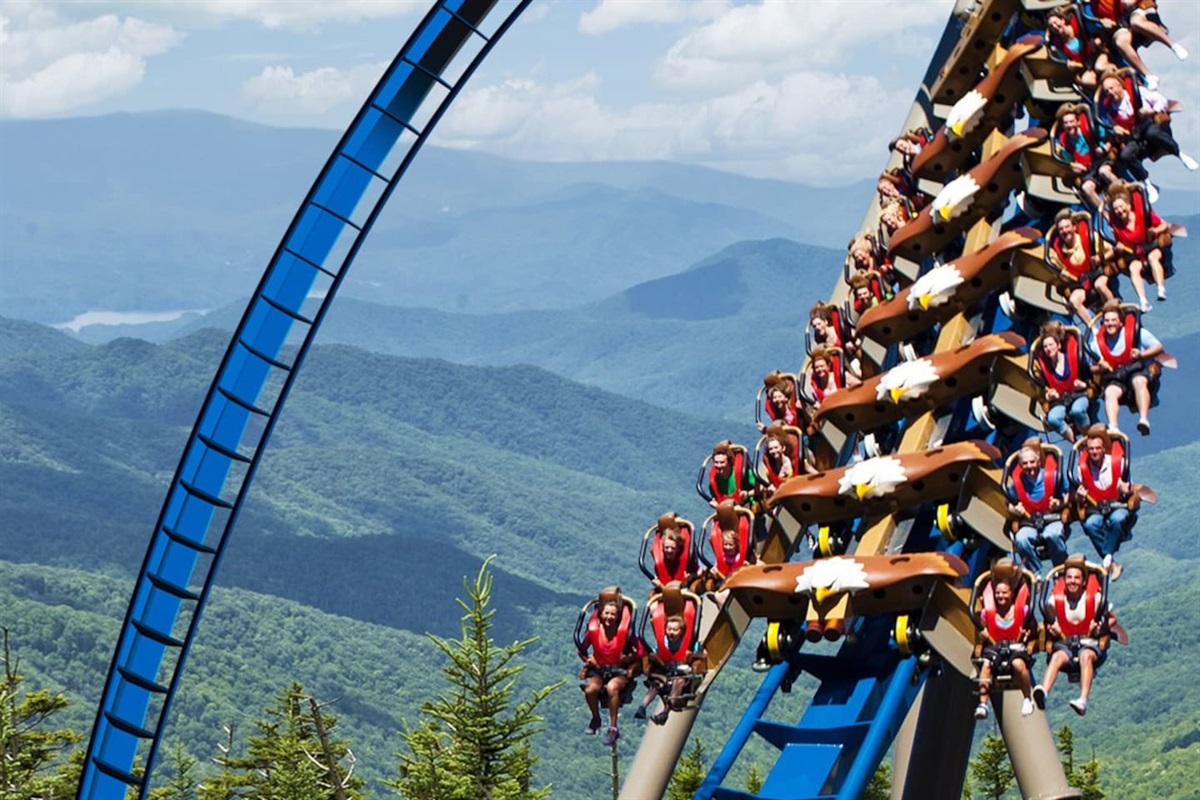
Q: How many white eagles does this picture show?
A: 6